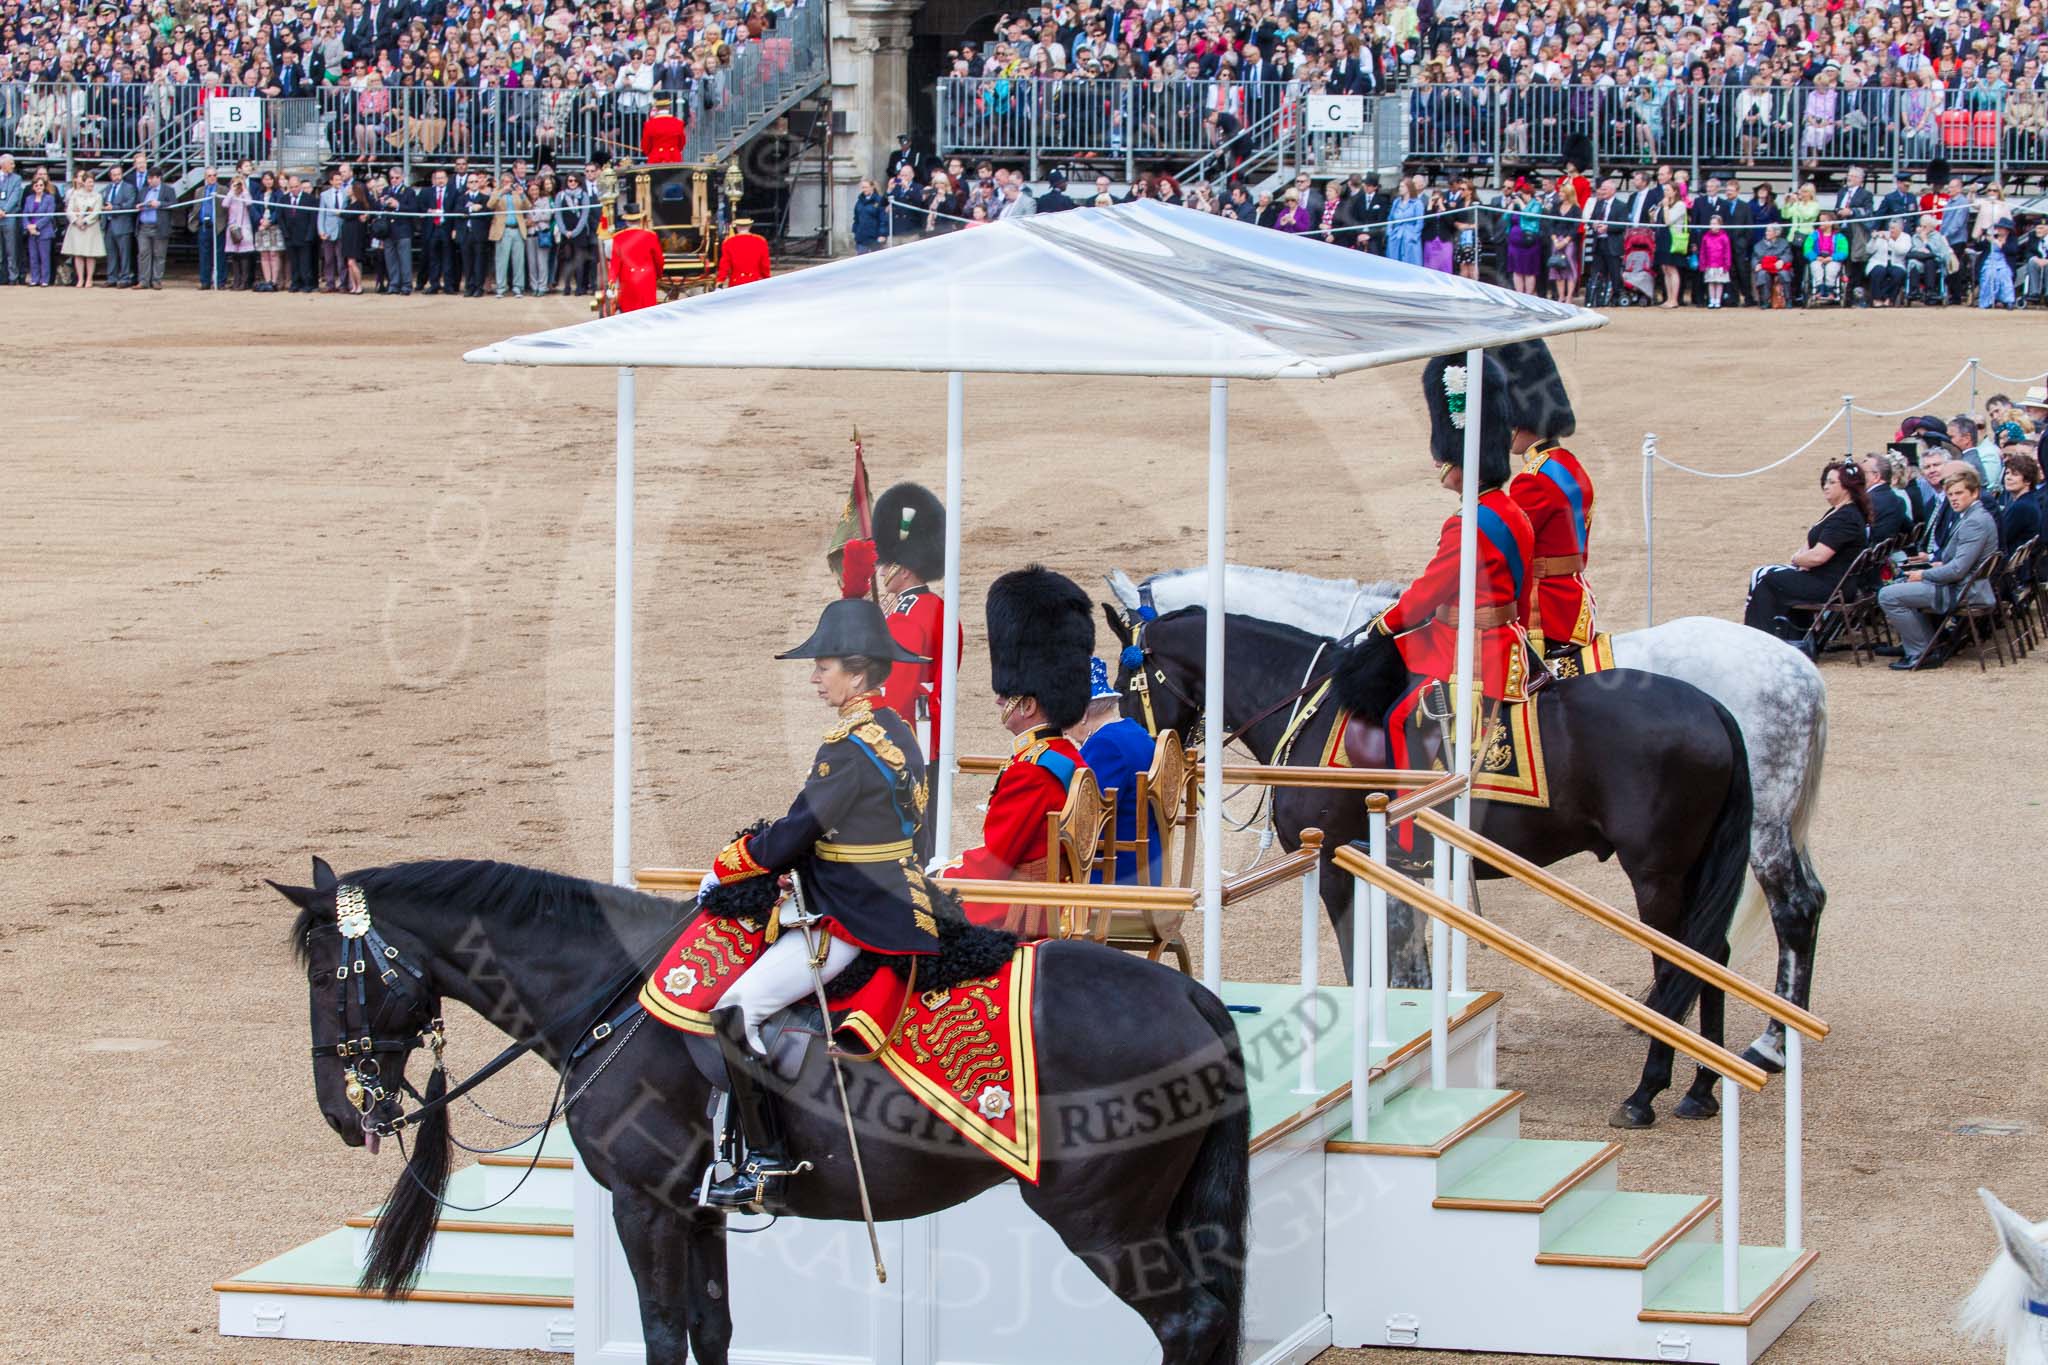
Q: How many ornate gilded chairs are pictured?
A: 2